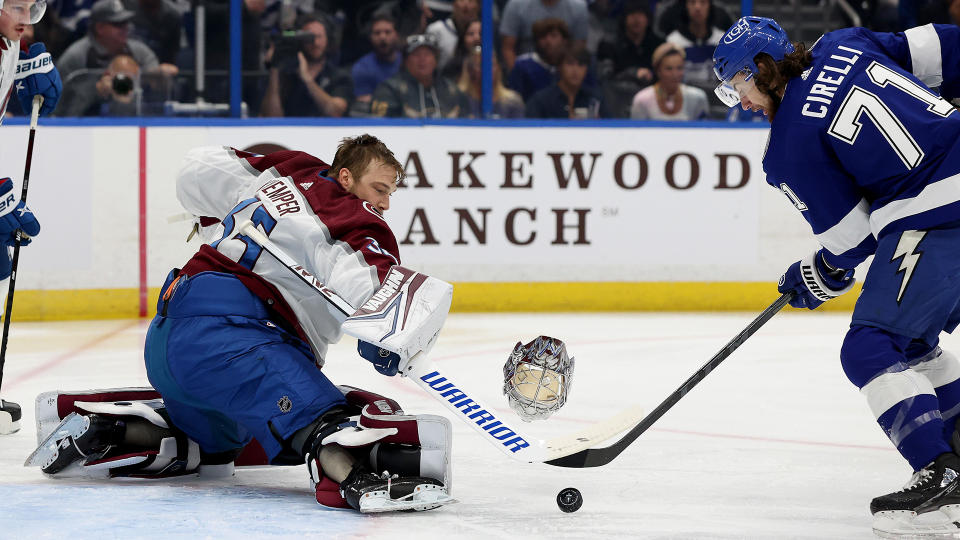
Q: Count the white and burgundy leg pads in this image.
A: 2